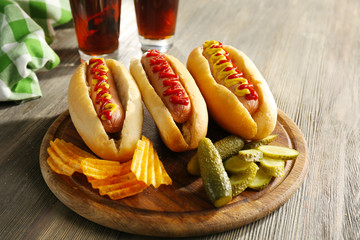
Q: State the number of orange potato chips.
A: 4